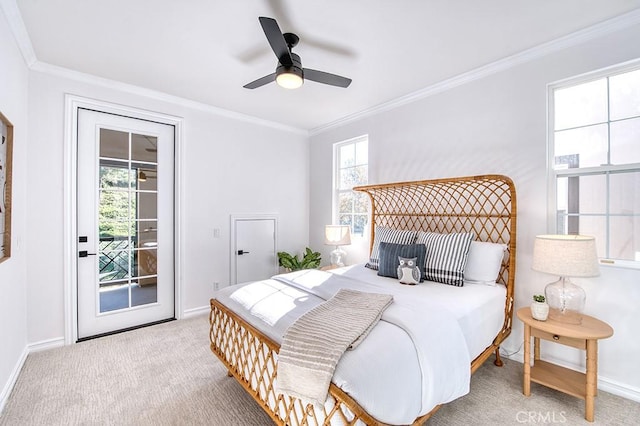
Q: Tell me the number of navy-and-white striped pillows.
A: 2